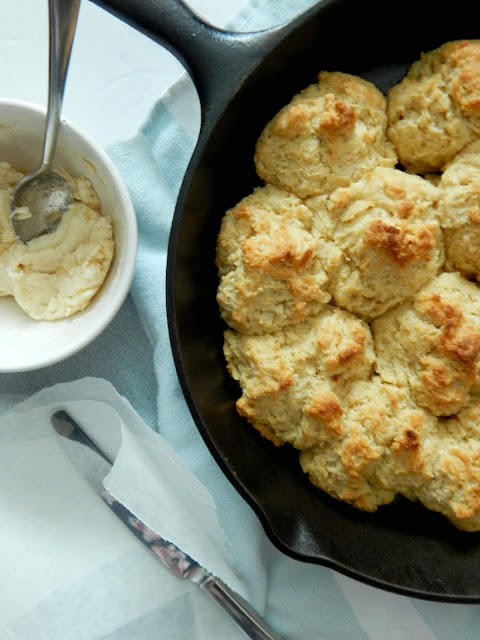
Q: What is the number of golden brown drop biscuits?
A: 9